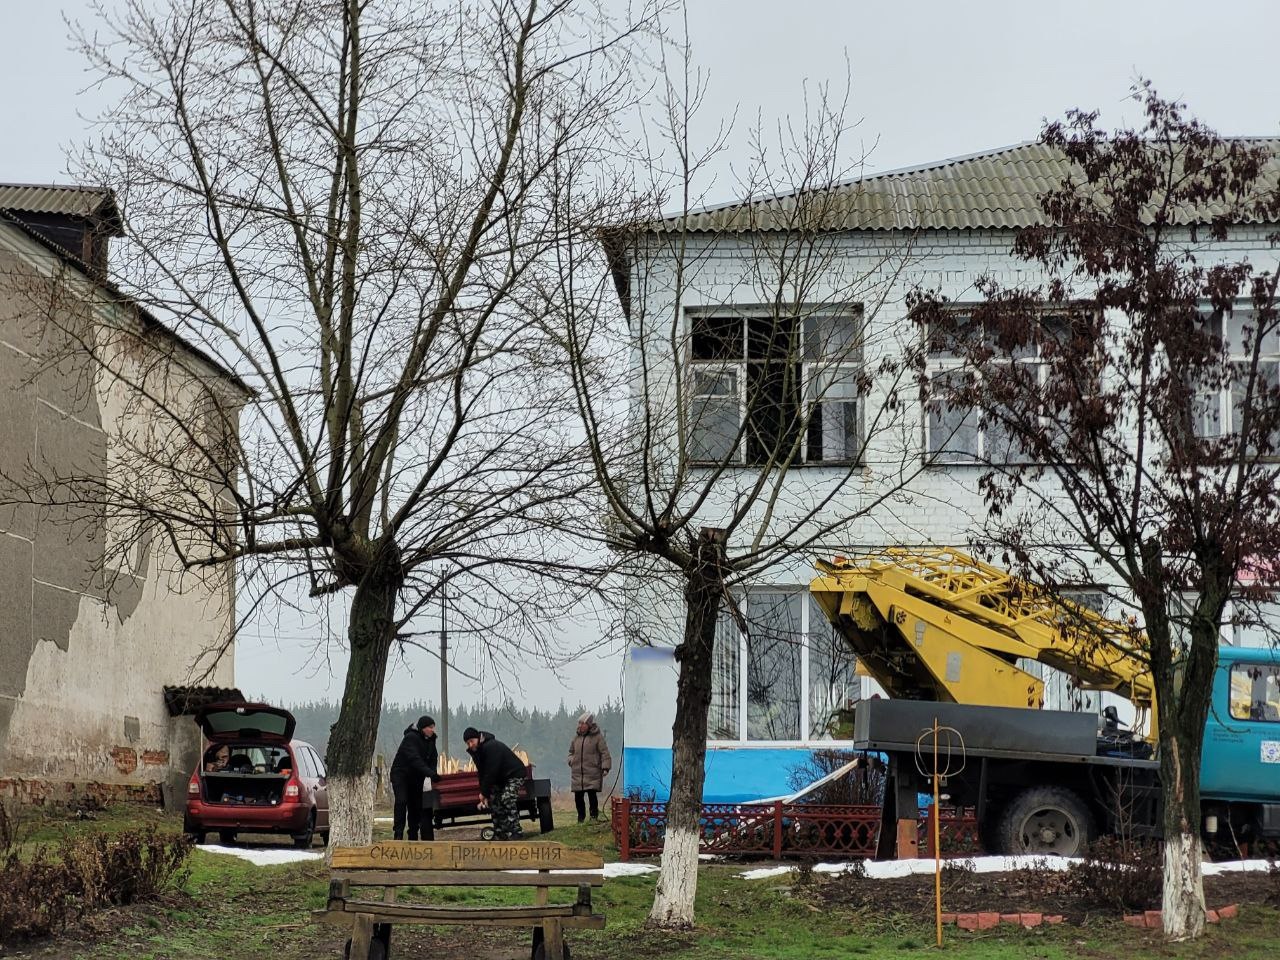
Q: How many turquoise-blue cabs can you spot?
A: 1